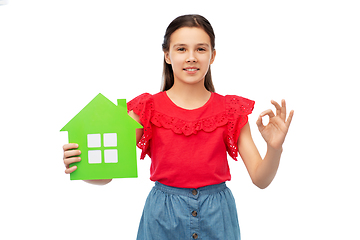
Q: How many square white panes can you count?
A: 4